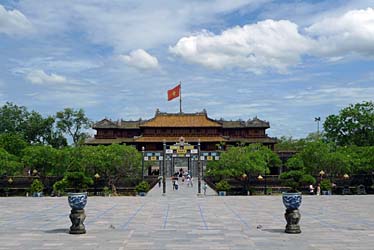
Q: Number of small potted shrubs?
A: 4